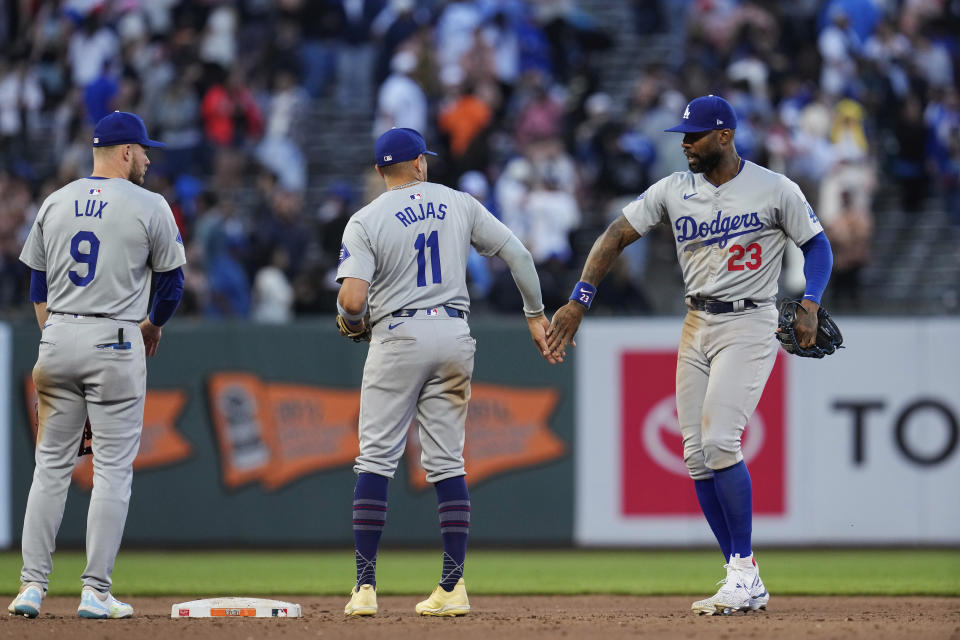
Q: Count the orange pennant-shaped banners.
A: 3